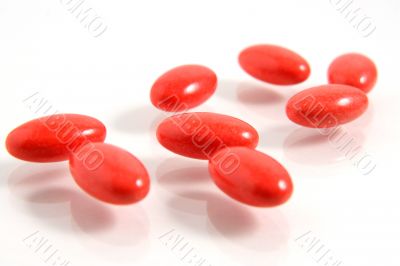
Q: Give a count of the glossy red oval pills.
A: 8